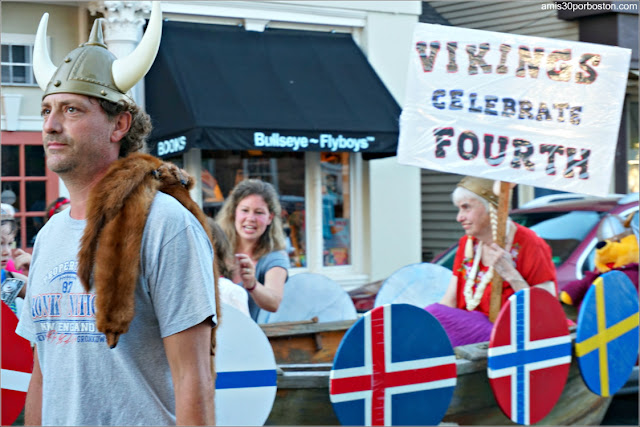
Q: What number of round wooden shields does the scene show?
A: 7